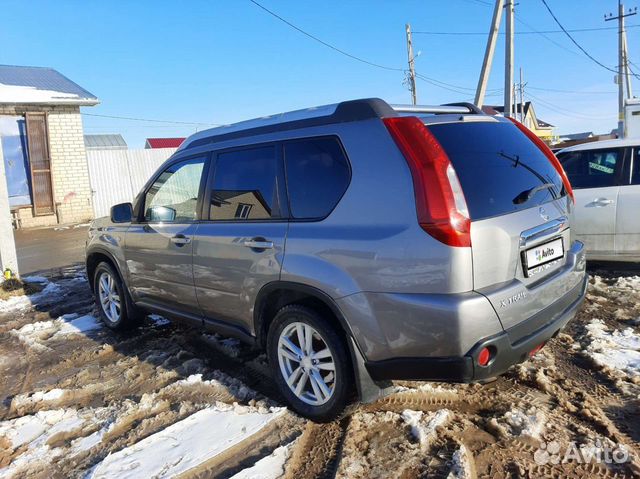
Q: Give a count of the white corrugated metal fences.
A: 1